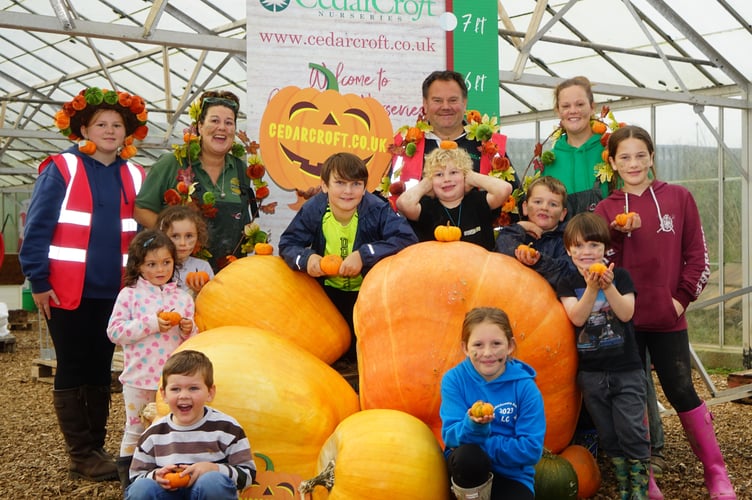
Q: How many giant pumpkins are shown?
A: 4